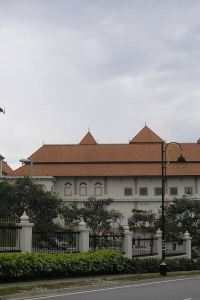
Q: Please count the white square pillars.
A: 5